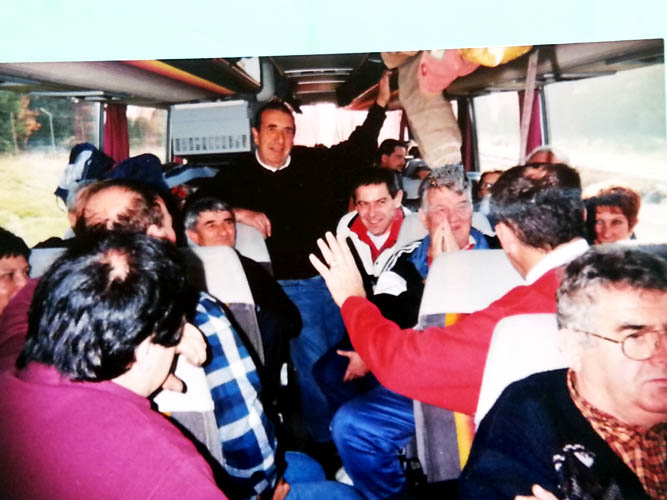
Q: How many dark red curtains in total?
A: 3